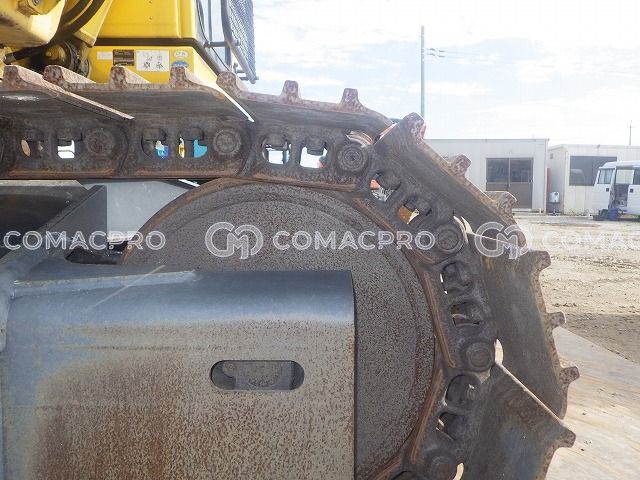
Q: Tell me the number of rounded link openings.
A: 12